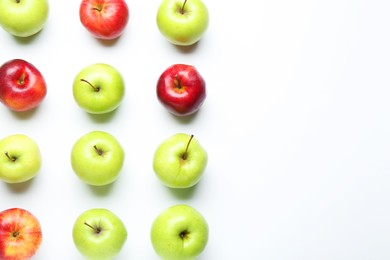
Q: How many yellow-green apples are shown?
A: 8